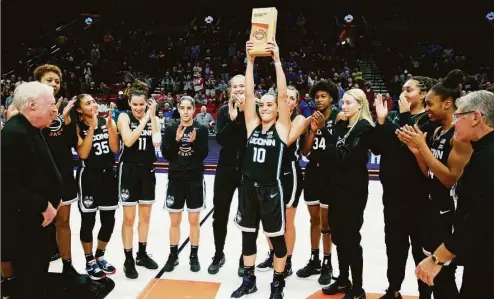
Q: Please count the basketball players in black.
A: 11